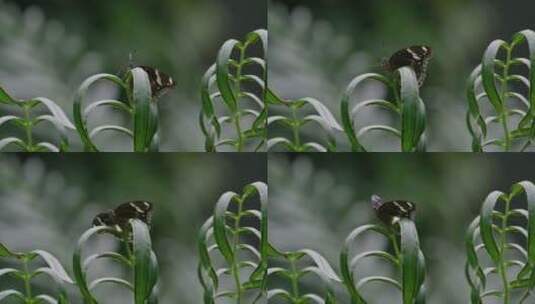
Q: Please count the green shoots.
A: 12